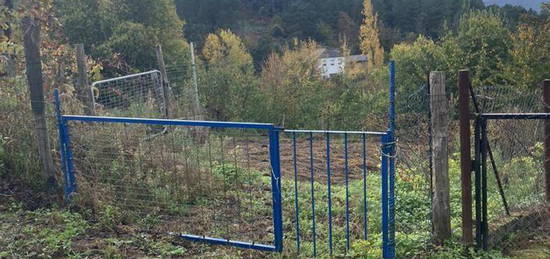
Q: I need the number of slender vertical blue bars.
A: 5